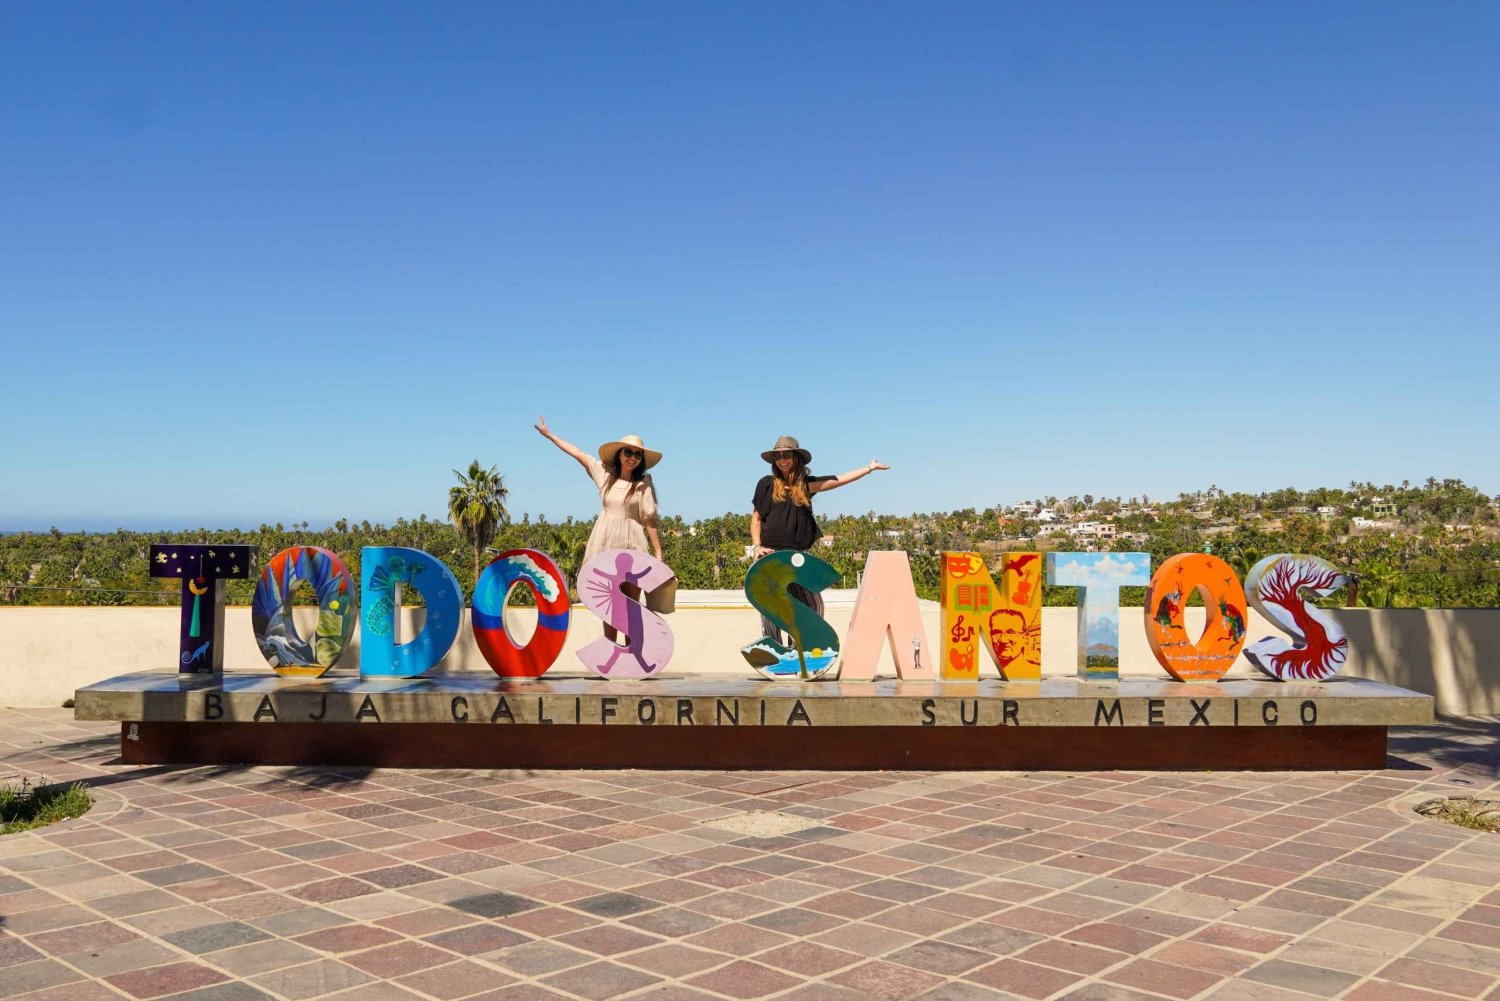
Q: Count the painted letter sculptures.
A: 11